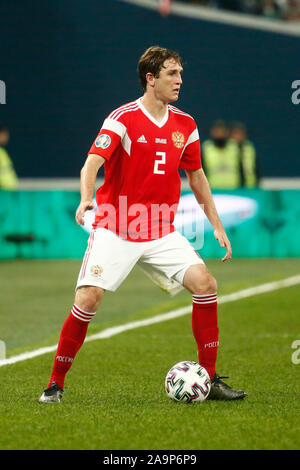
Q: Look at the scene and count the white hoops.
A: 6